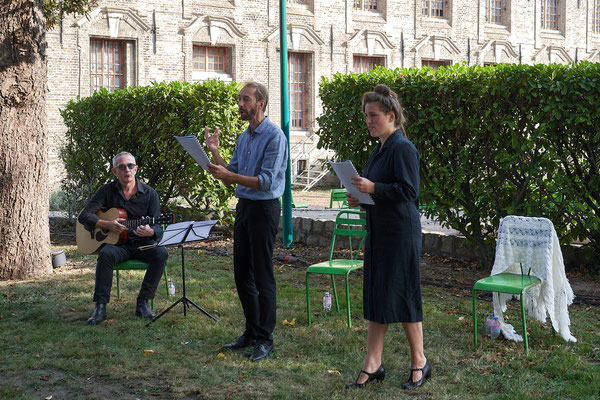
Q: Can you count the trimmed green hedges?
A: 2